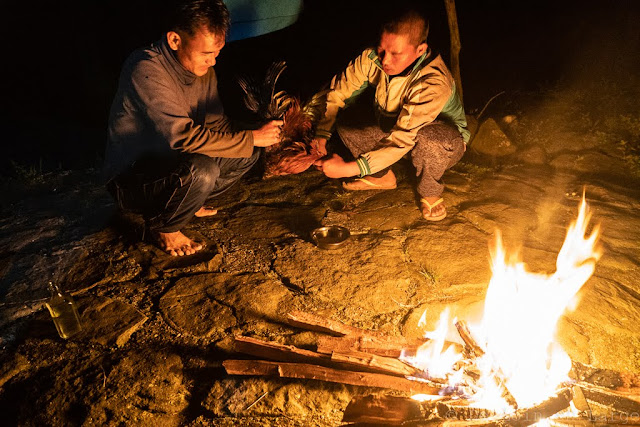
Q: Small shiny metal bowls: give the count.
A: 1